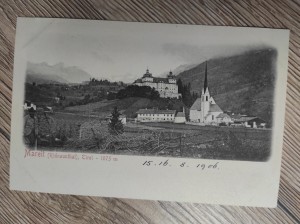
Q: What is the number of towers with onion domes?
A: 2